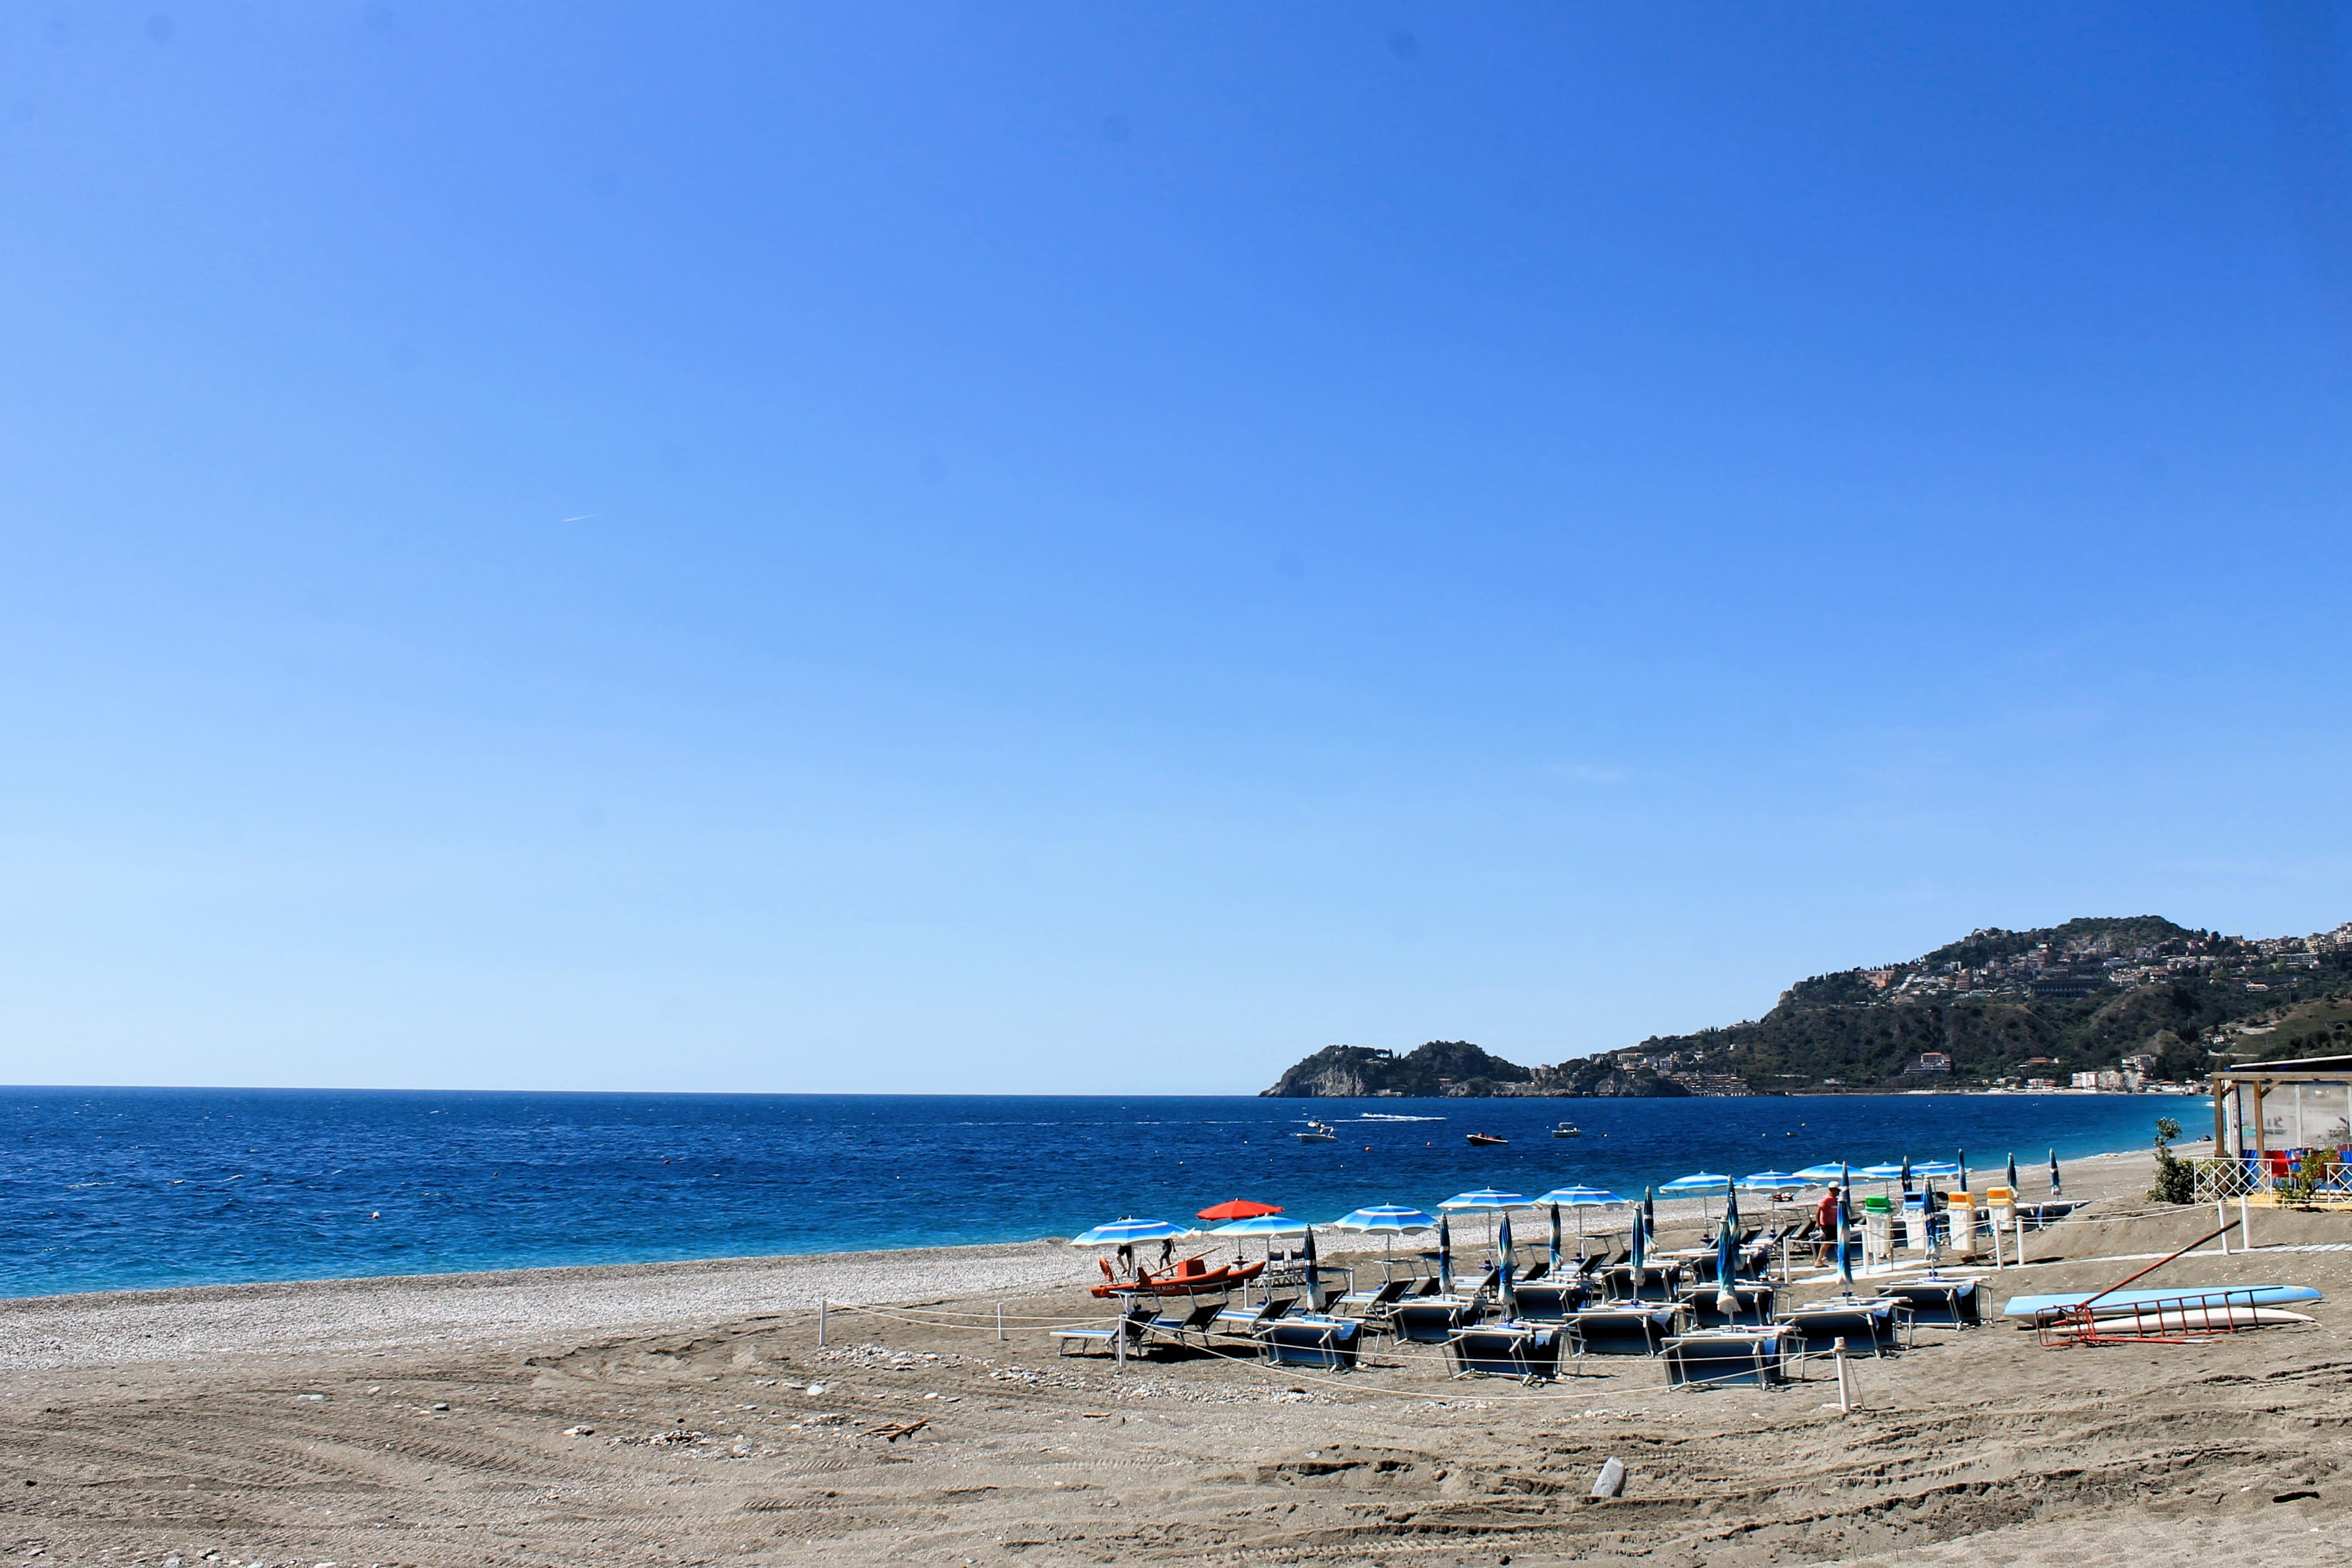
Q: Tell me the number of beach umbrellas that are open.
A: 11